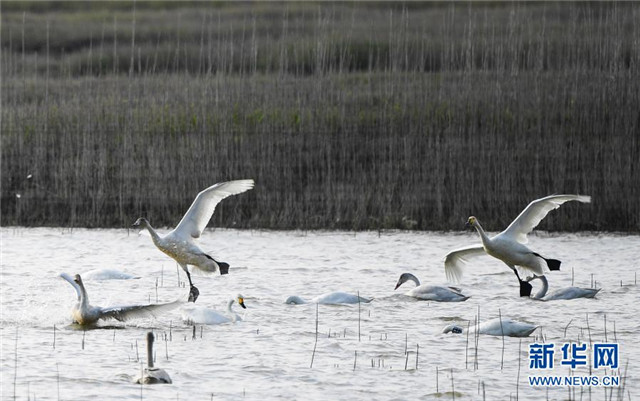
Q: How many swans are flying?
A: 2